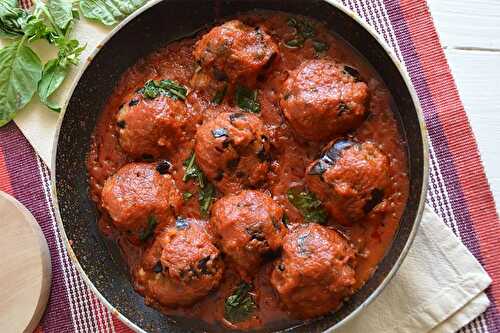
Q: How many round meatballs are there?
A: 9